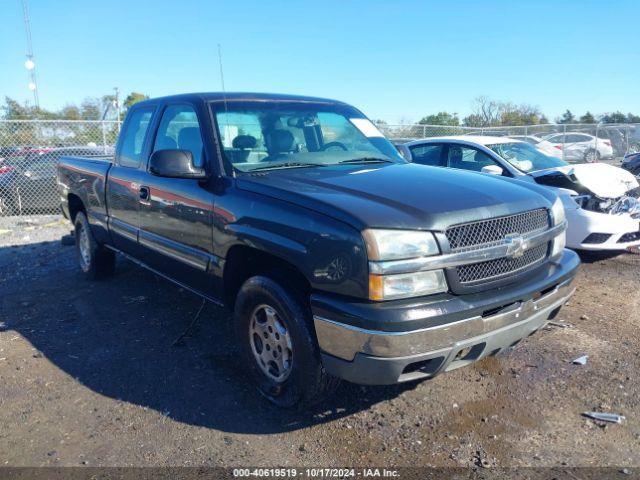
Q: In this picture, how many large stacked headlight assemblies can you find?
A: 2